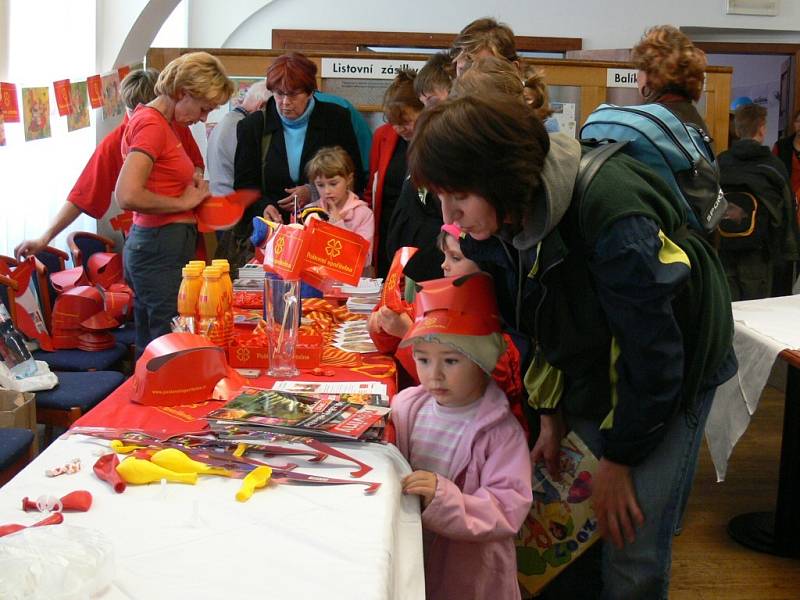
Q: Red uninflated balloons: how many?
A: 3